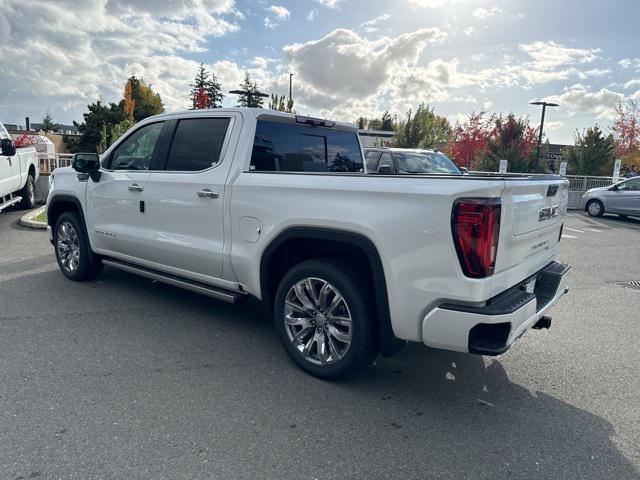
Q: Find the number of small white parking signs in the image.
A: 3